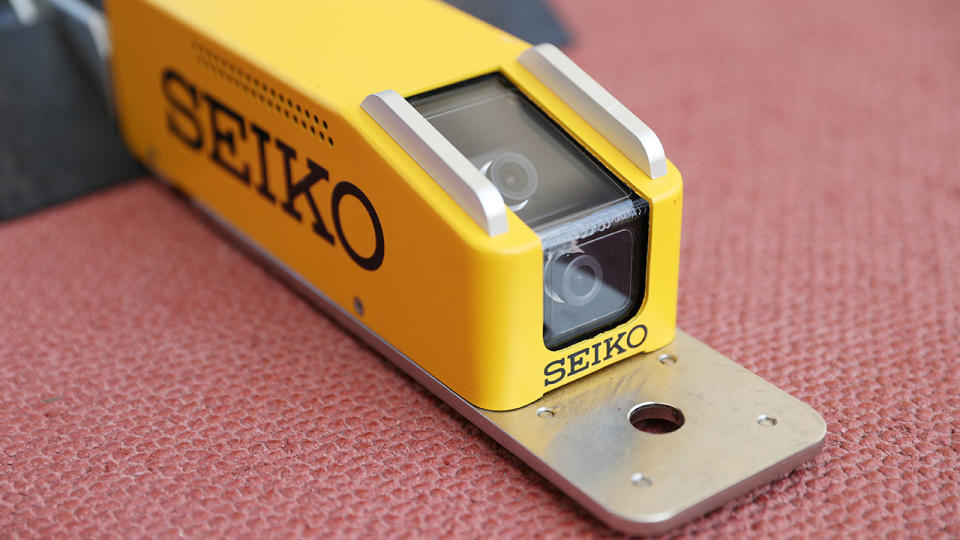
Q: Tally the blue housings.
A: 0